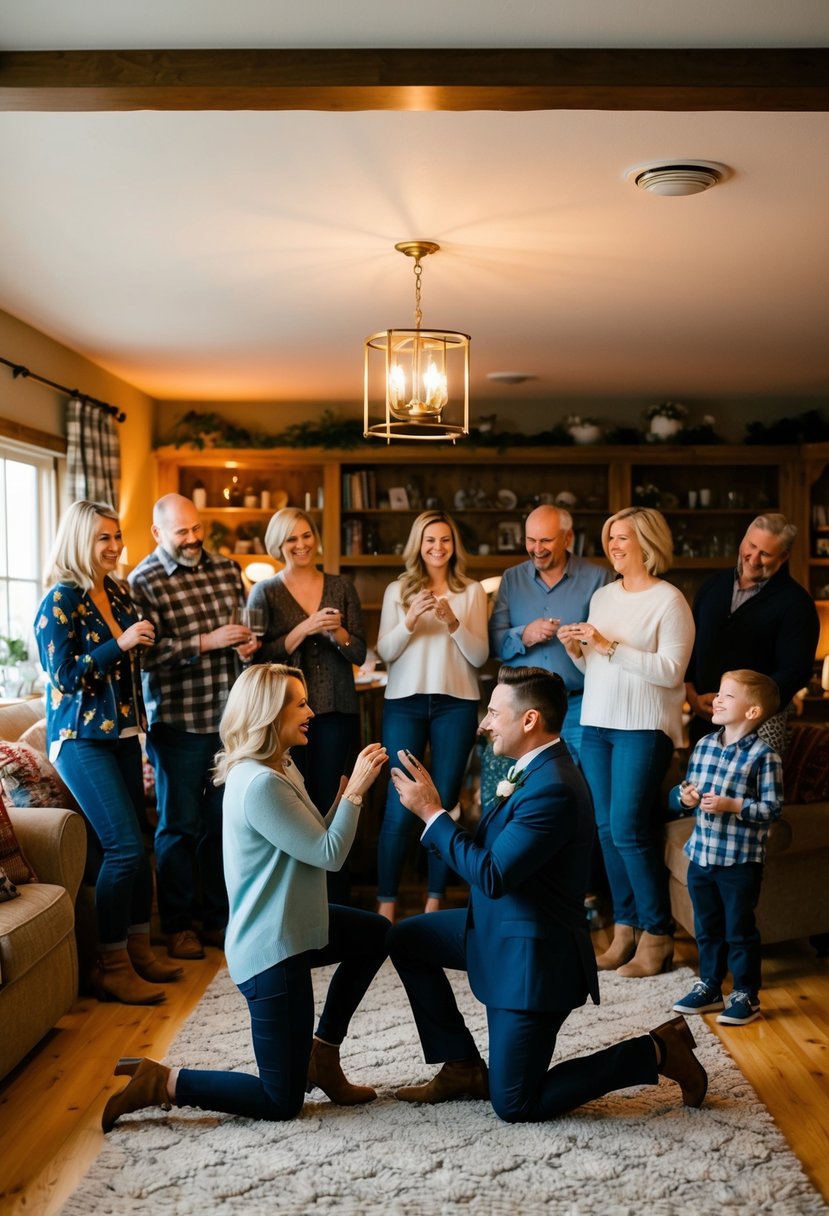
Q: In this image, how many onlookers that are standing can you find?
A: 8